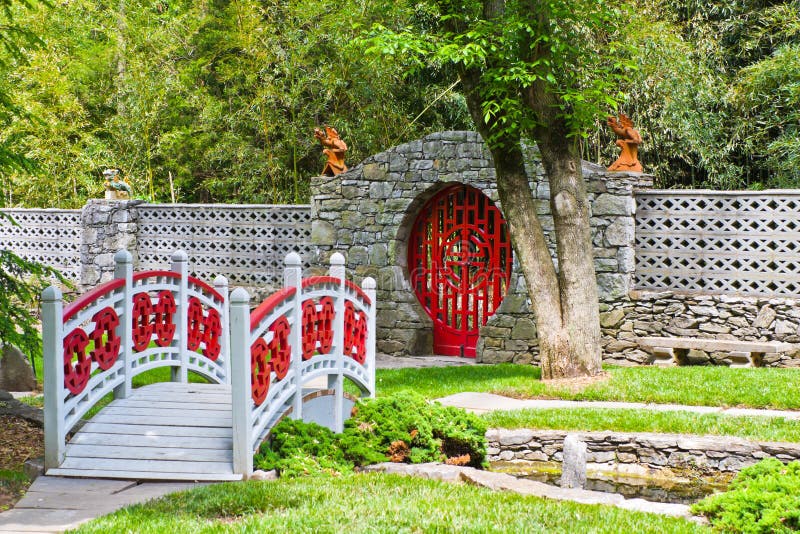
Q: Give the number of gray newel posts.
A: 8